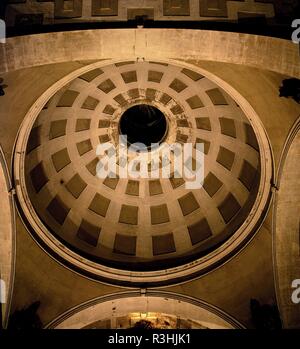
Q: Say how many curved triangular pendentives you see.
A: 4